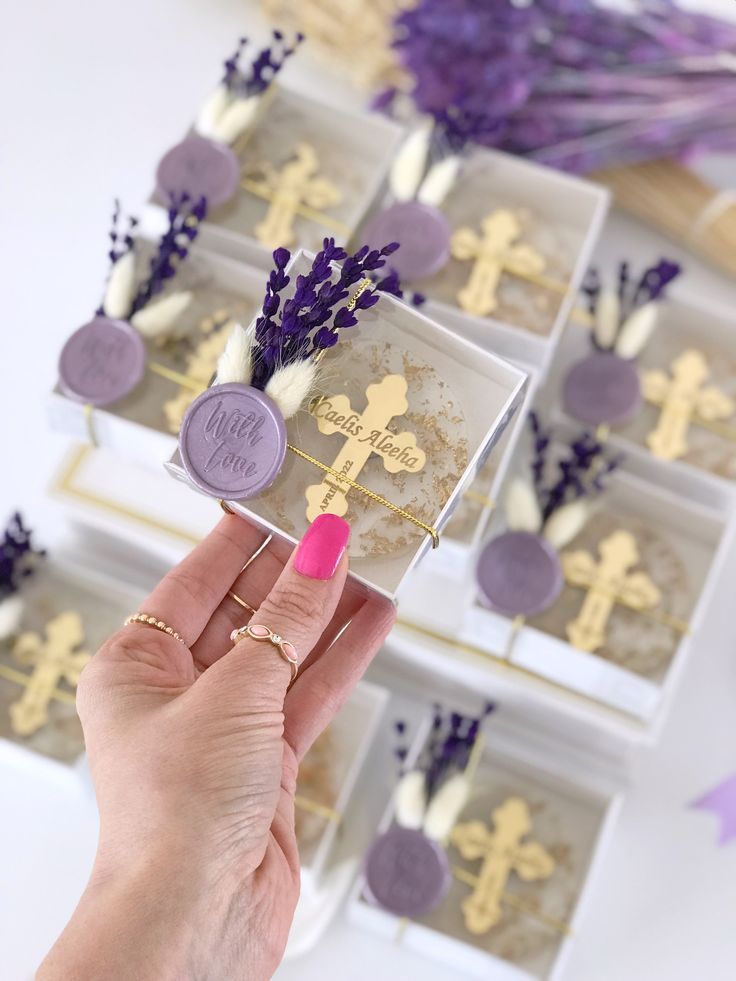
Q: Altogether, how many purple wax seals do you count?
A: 7